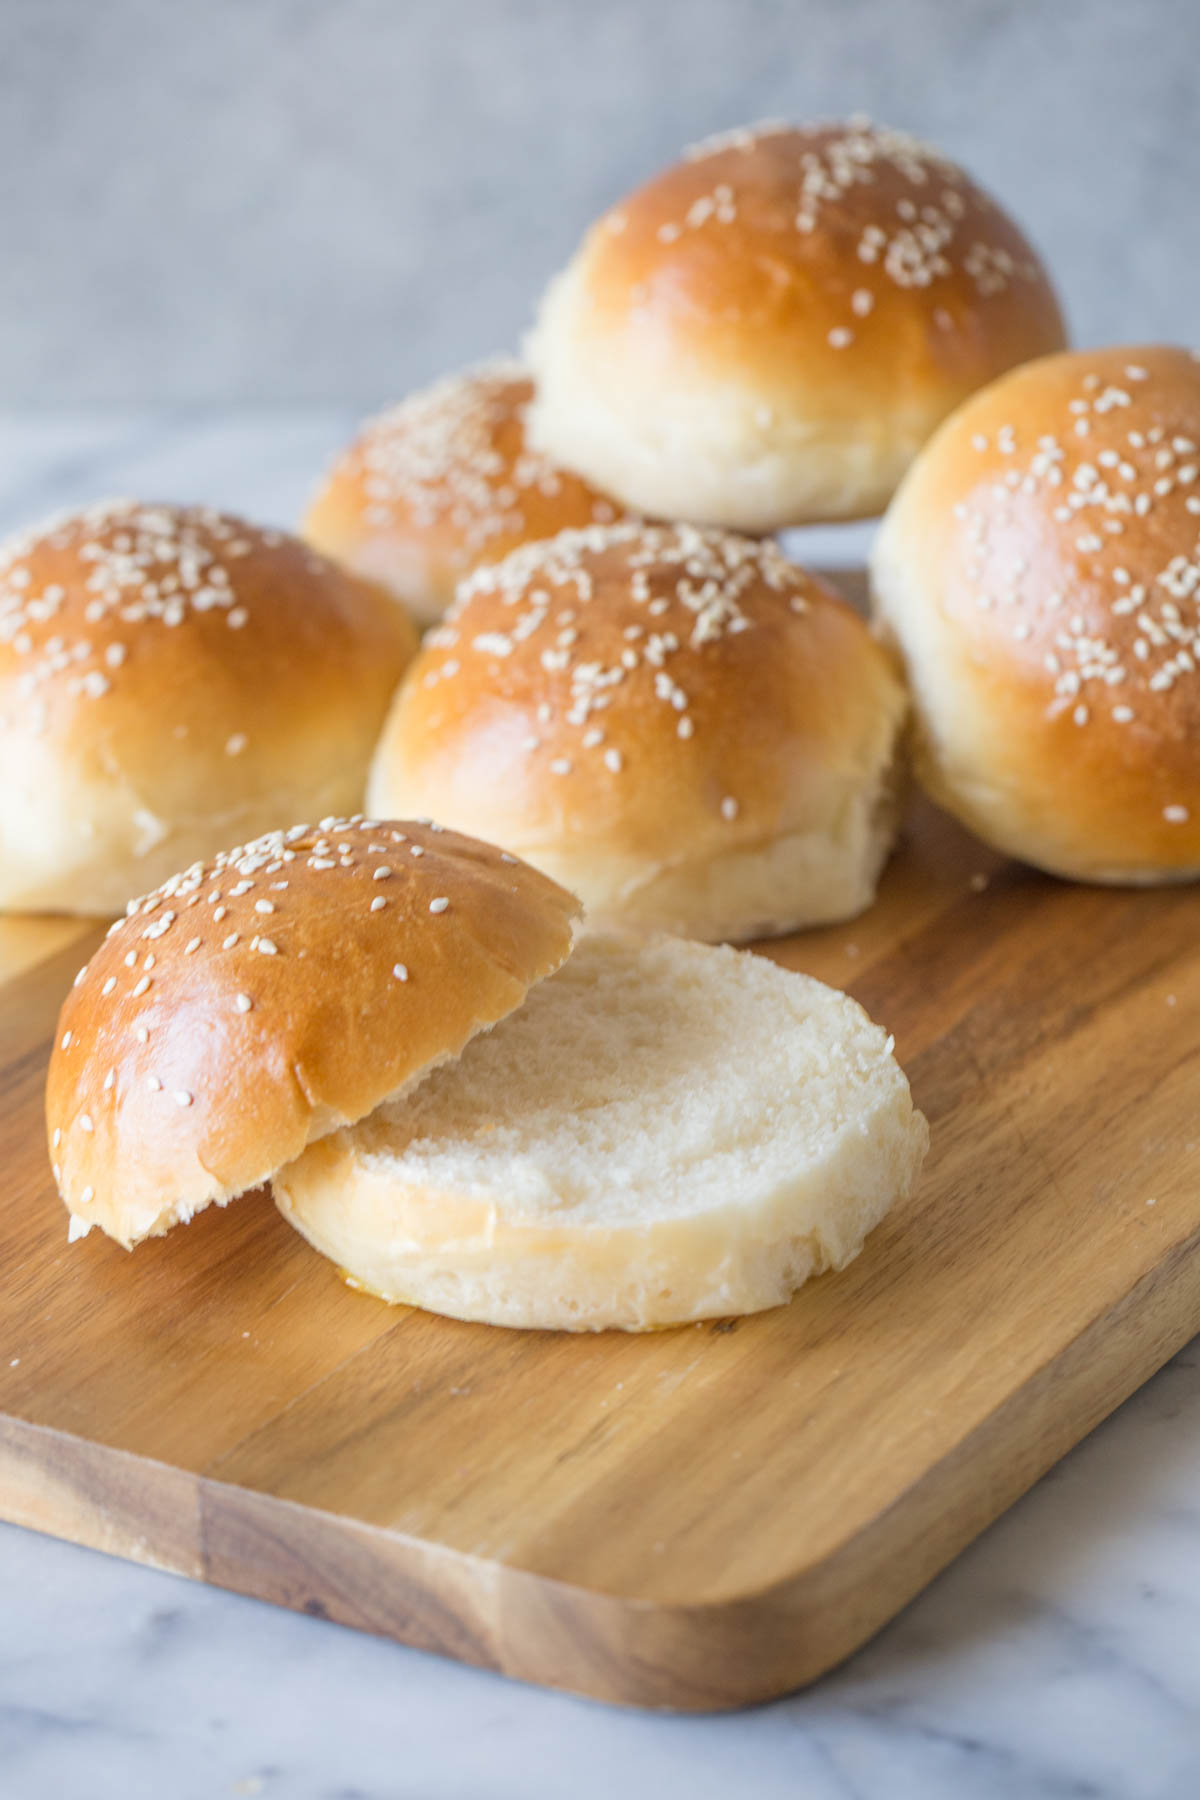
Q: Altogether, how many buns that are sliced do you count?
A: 1